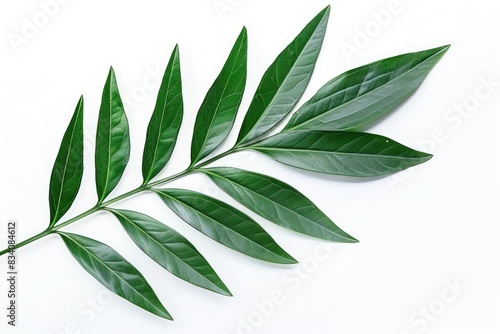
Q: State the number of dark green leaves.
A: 11